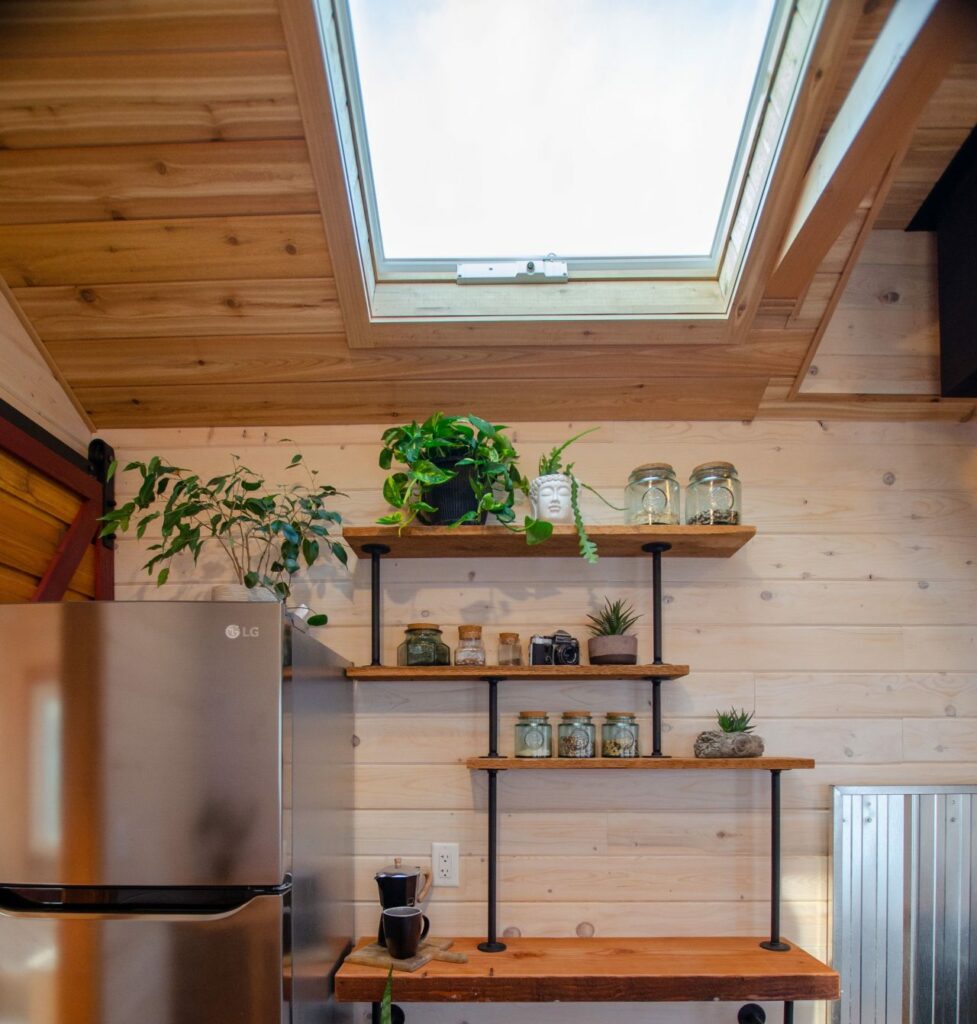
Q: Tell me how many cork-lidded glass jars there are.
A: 8